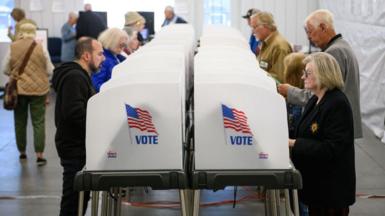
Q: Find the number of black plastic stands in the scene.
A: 2